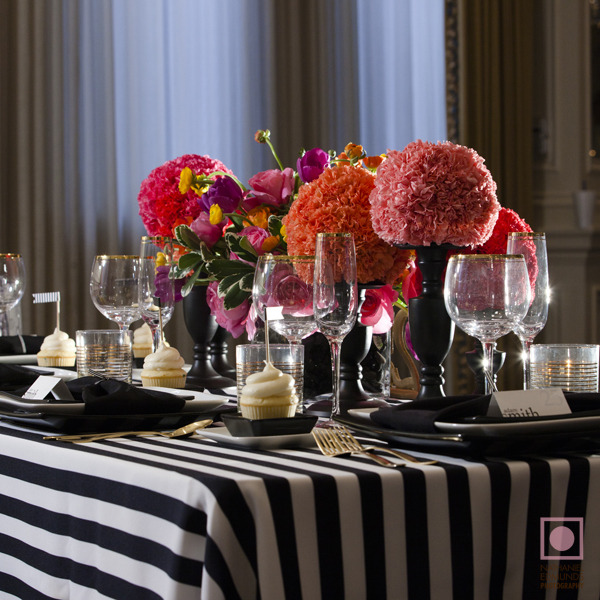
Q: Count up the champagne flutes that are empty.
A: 3